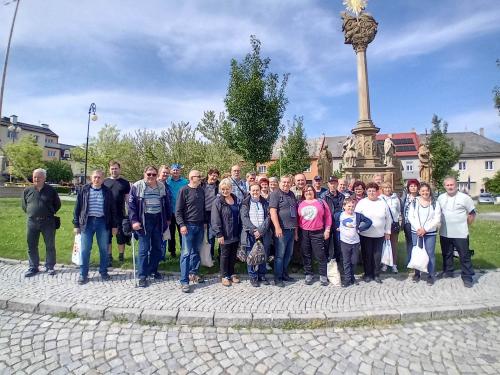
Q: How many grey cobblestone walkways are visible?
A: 2